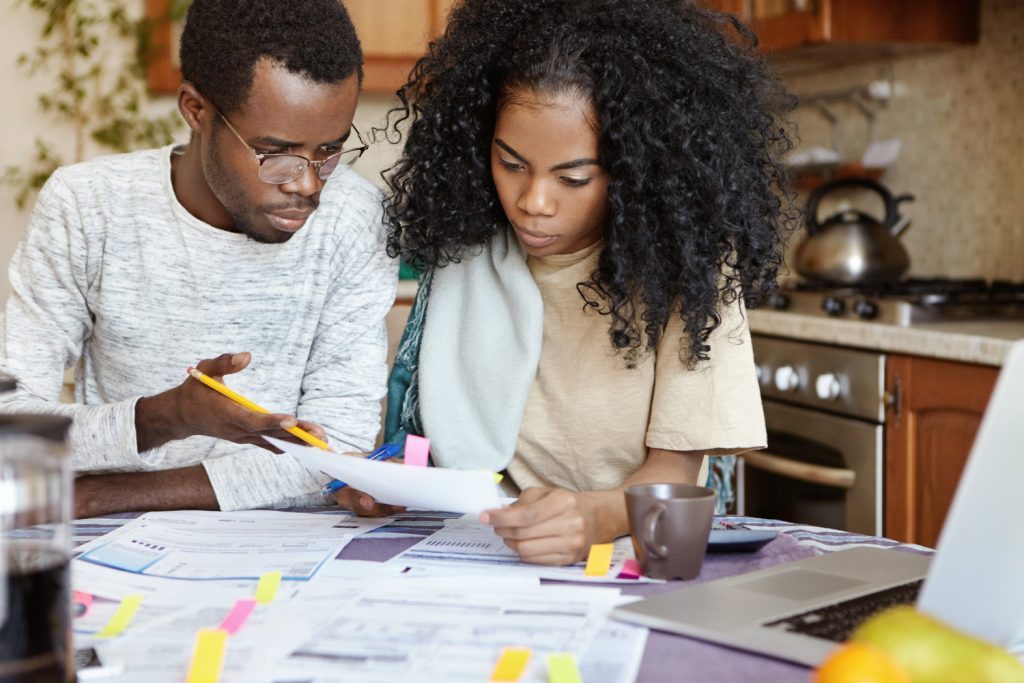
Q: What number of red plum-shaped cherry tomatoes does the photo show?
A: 0